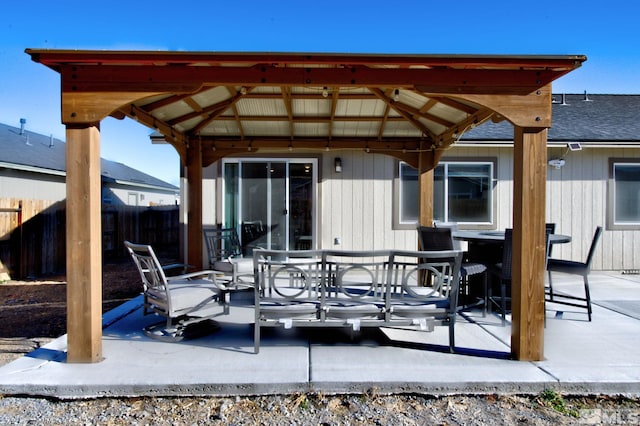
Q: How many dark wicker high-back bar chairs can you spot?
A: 4